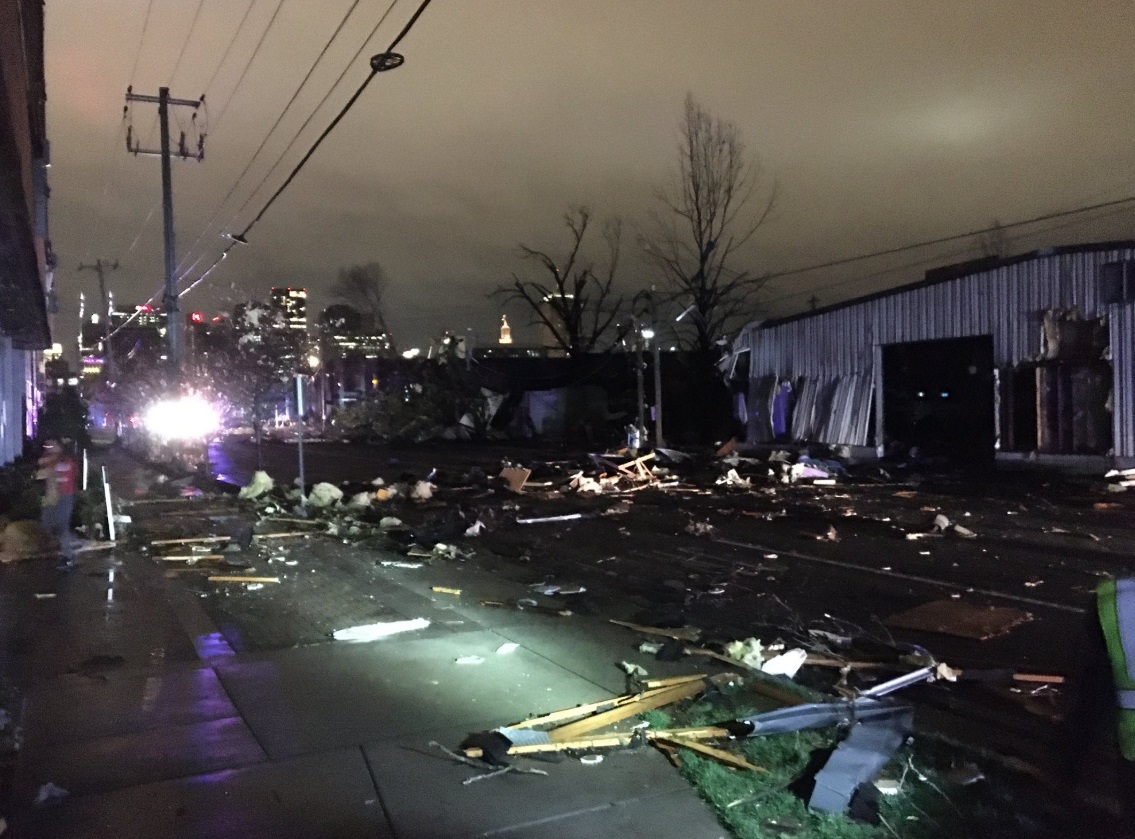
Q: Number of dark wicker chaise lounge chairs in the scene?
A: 0